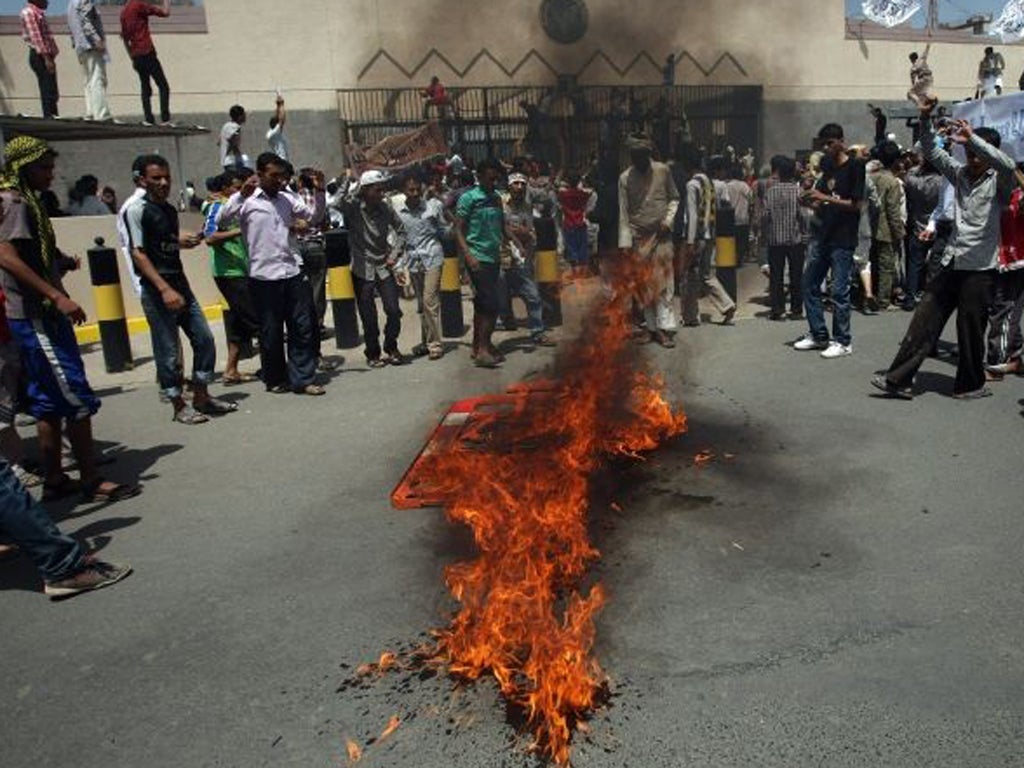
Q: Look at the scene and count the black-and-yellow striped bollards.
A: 5